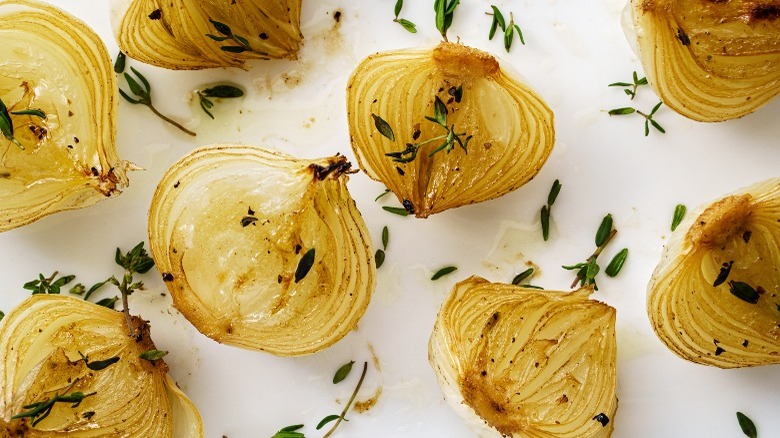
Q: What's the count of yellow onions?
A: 8